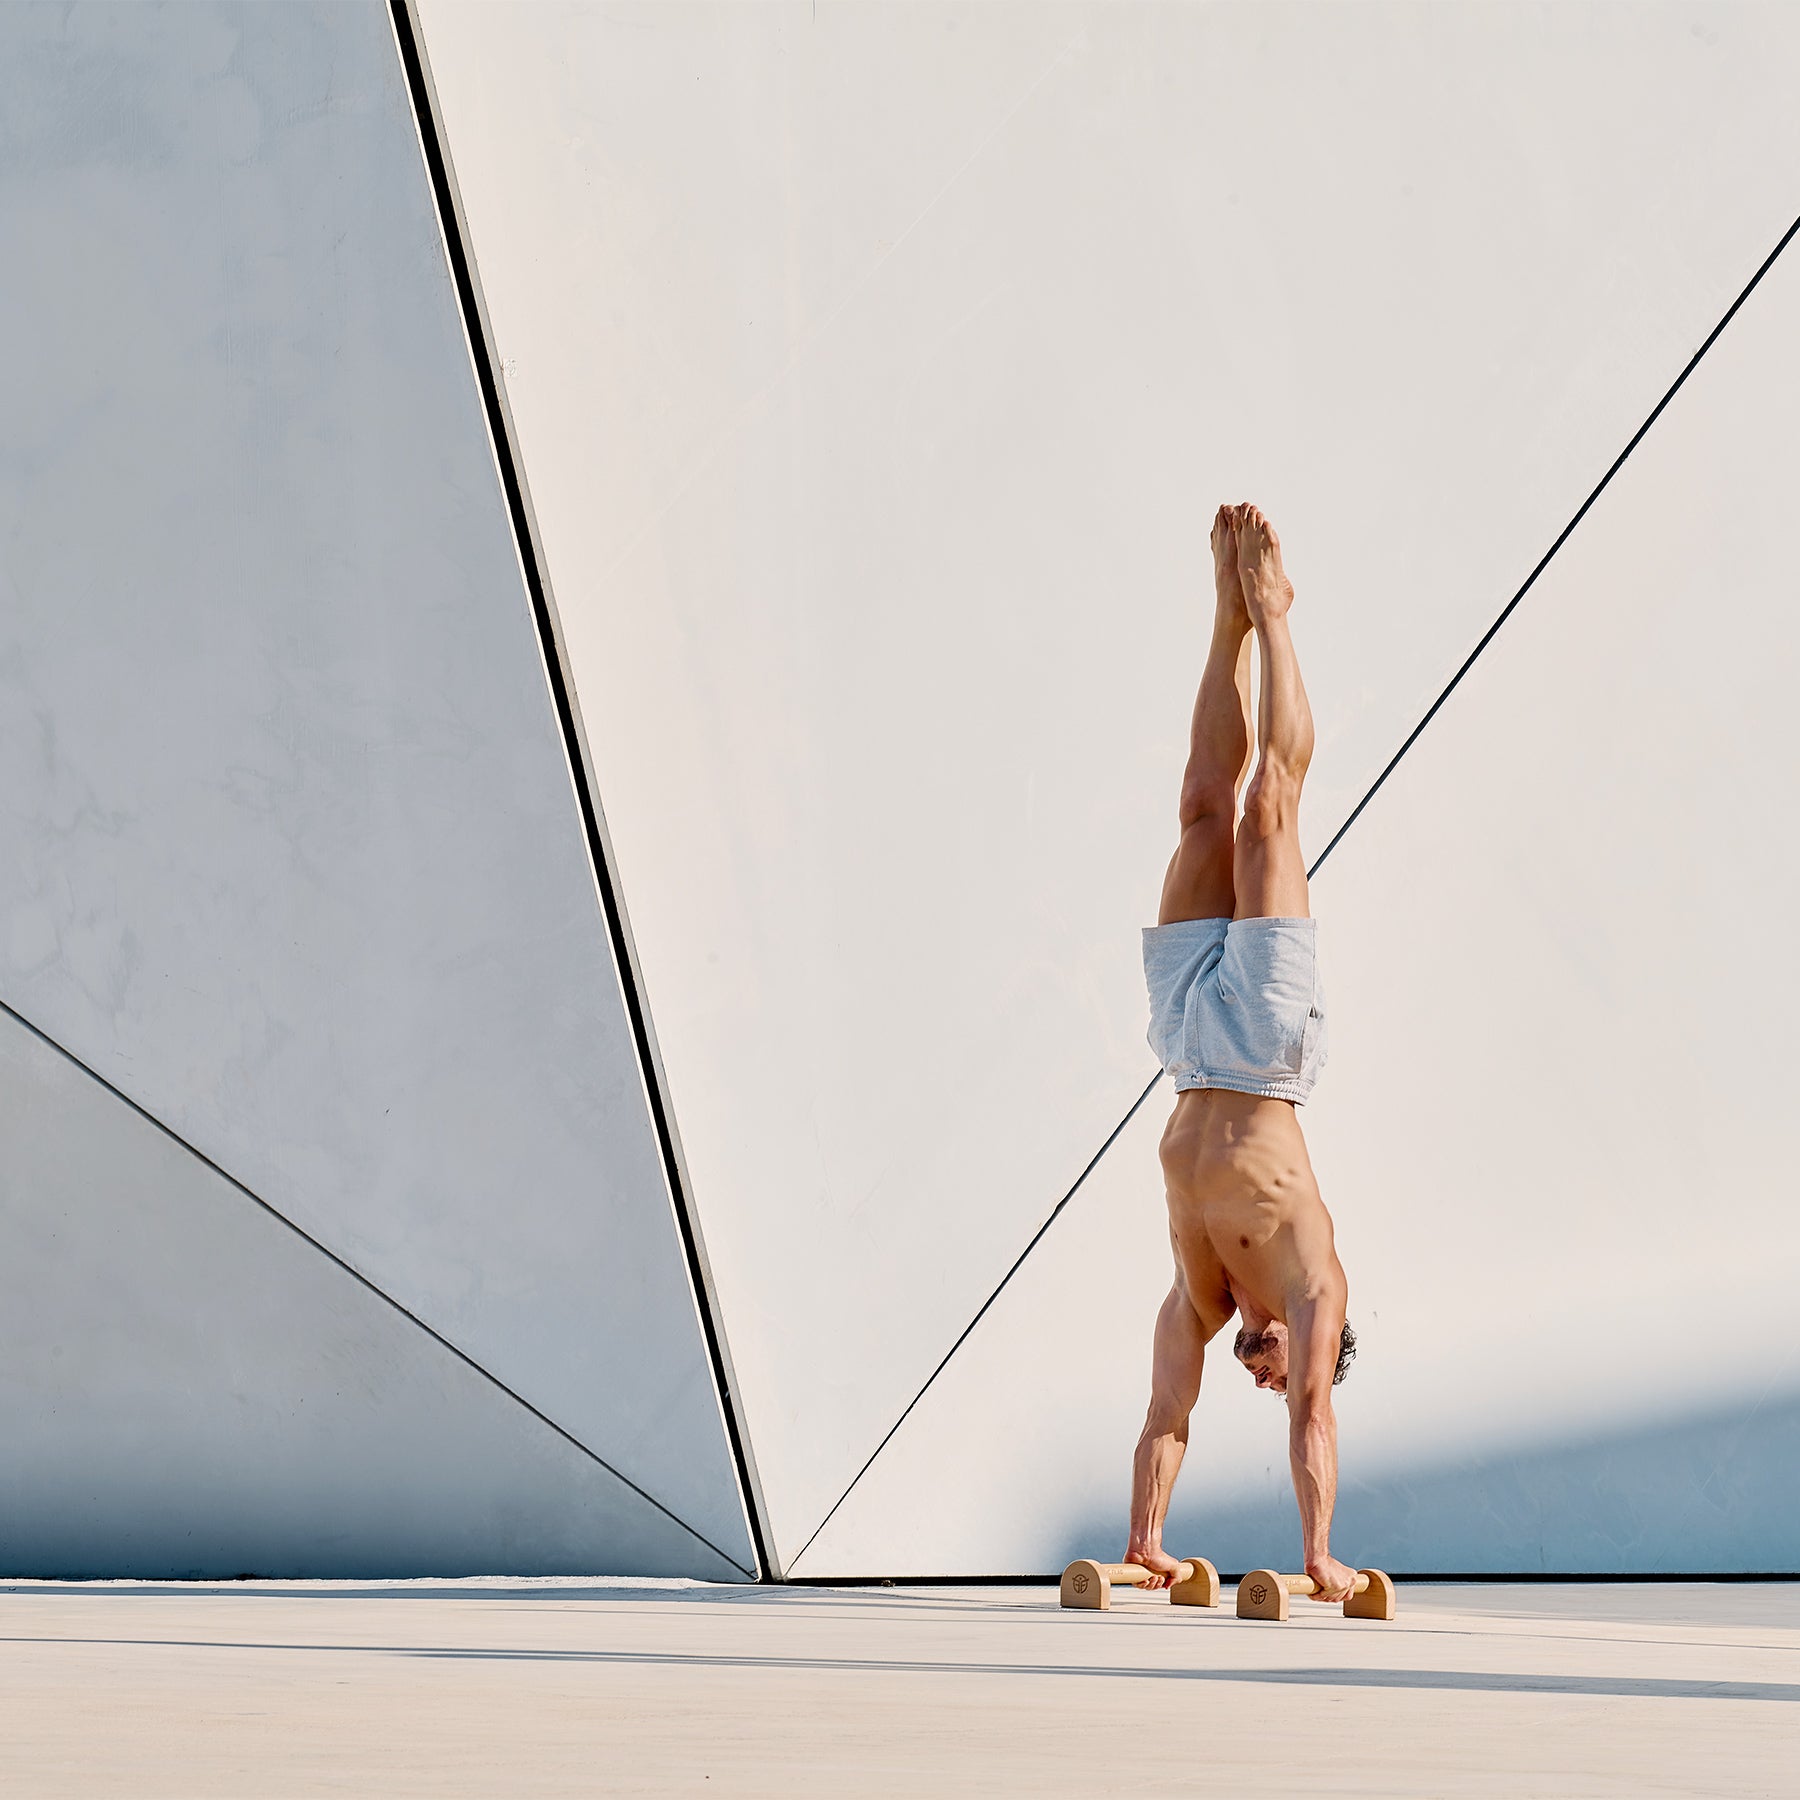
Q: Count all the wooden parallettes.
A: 2